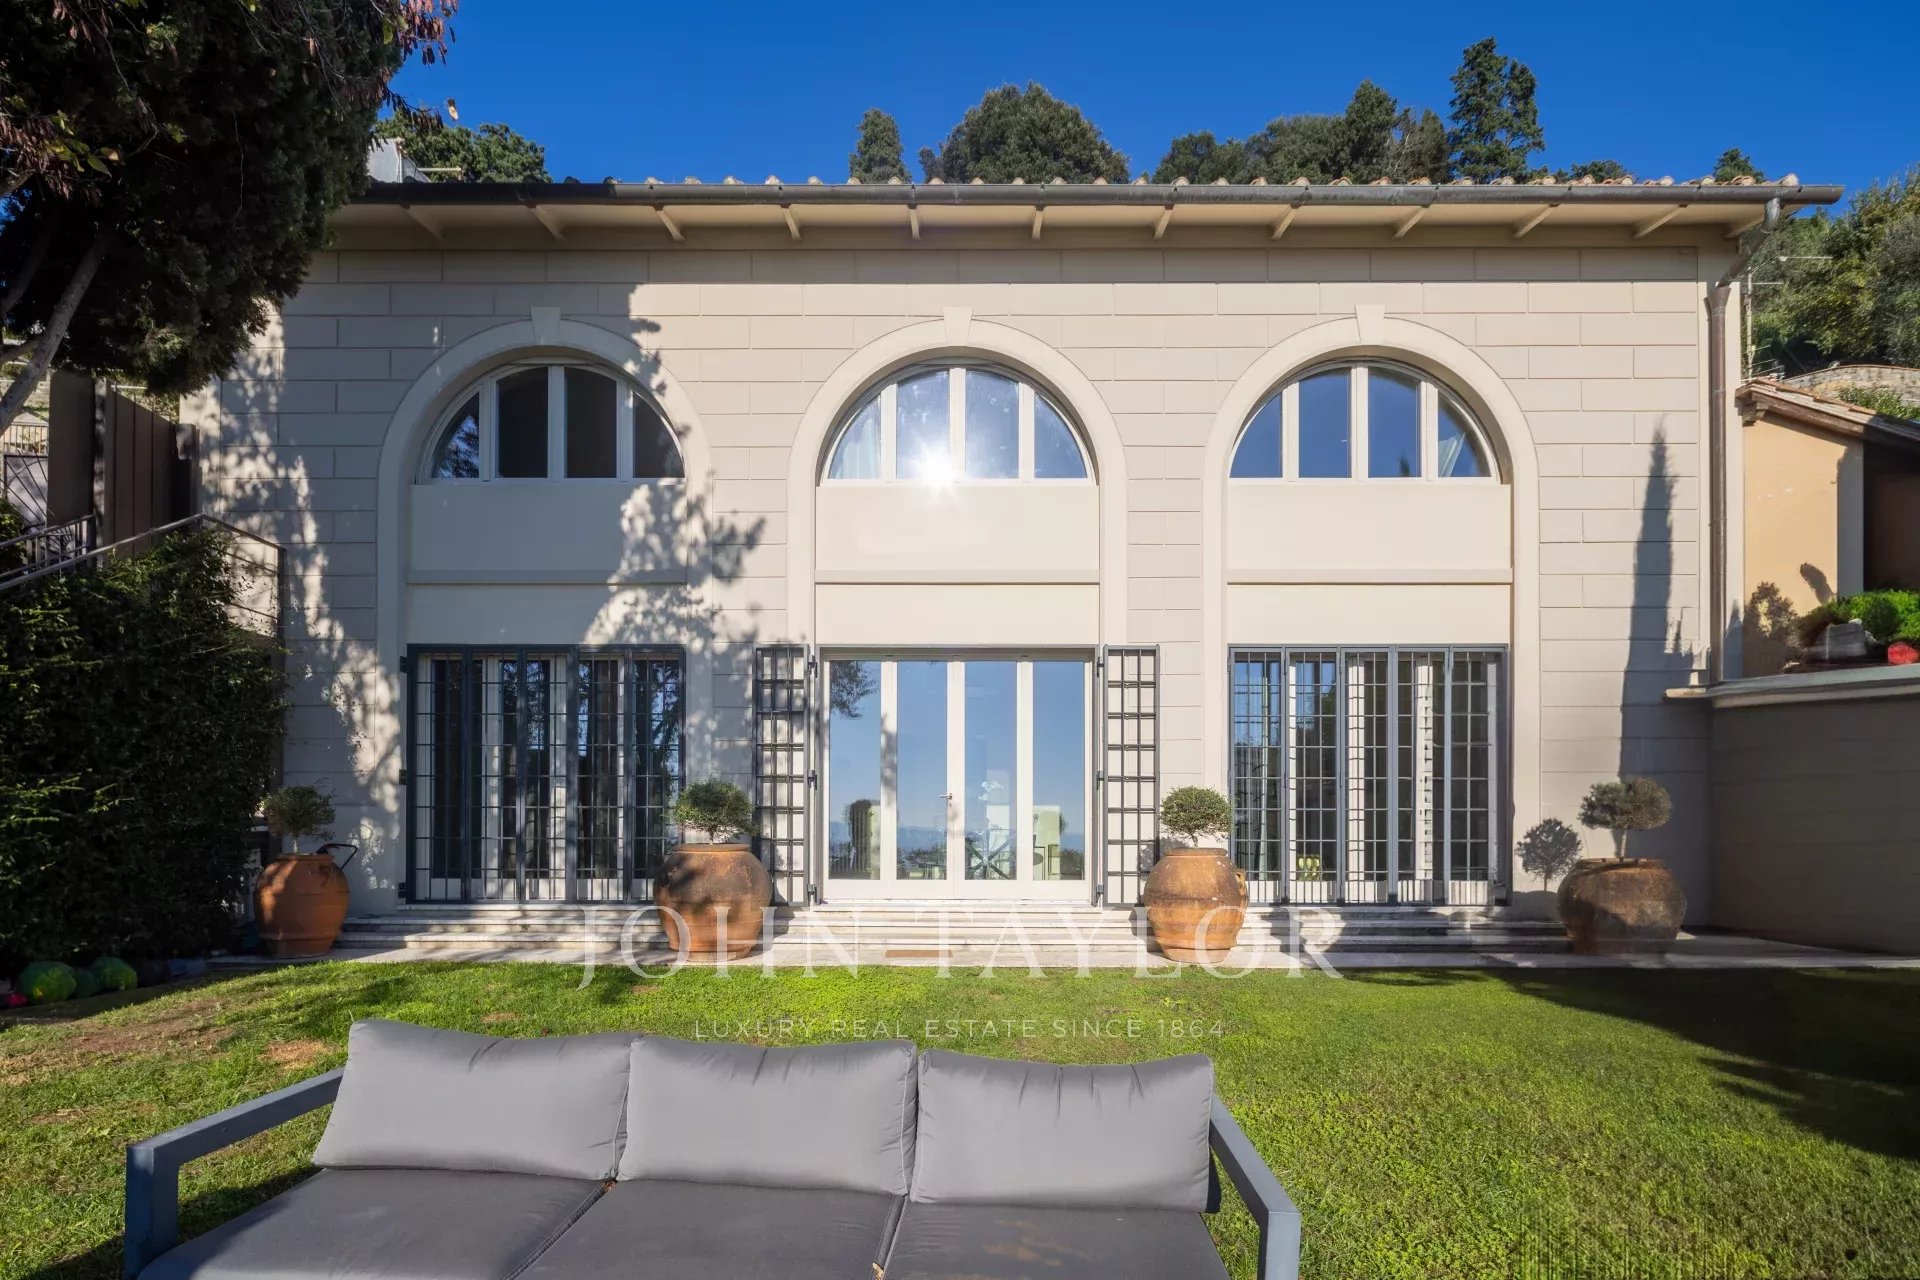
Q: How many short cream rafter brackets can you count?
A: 12